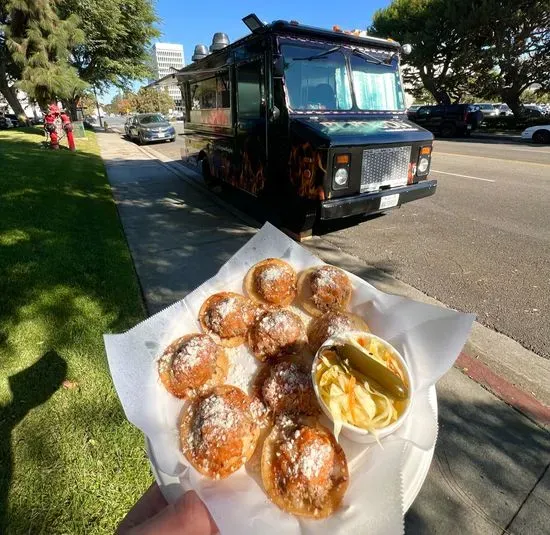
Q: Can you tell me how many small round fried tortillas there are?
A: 9